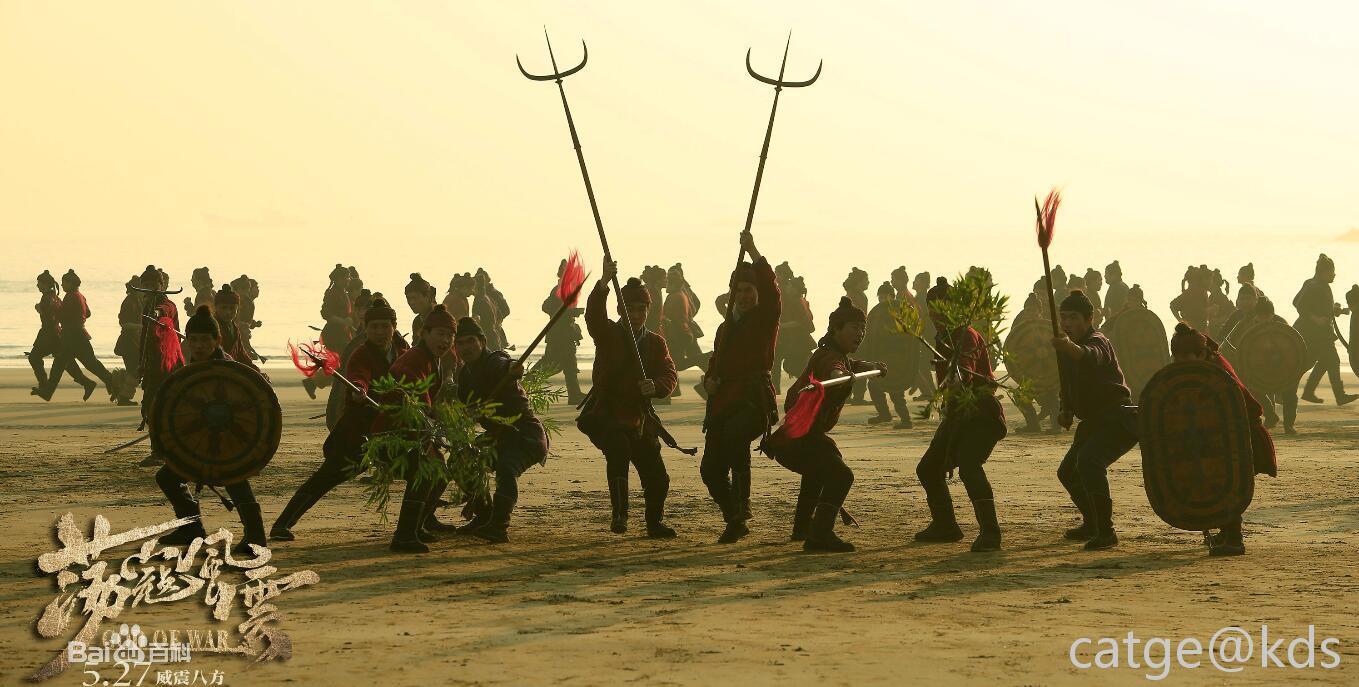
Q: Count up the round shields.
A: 3